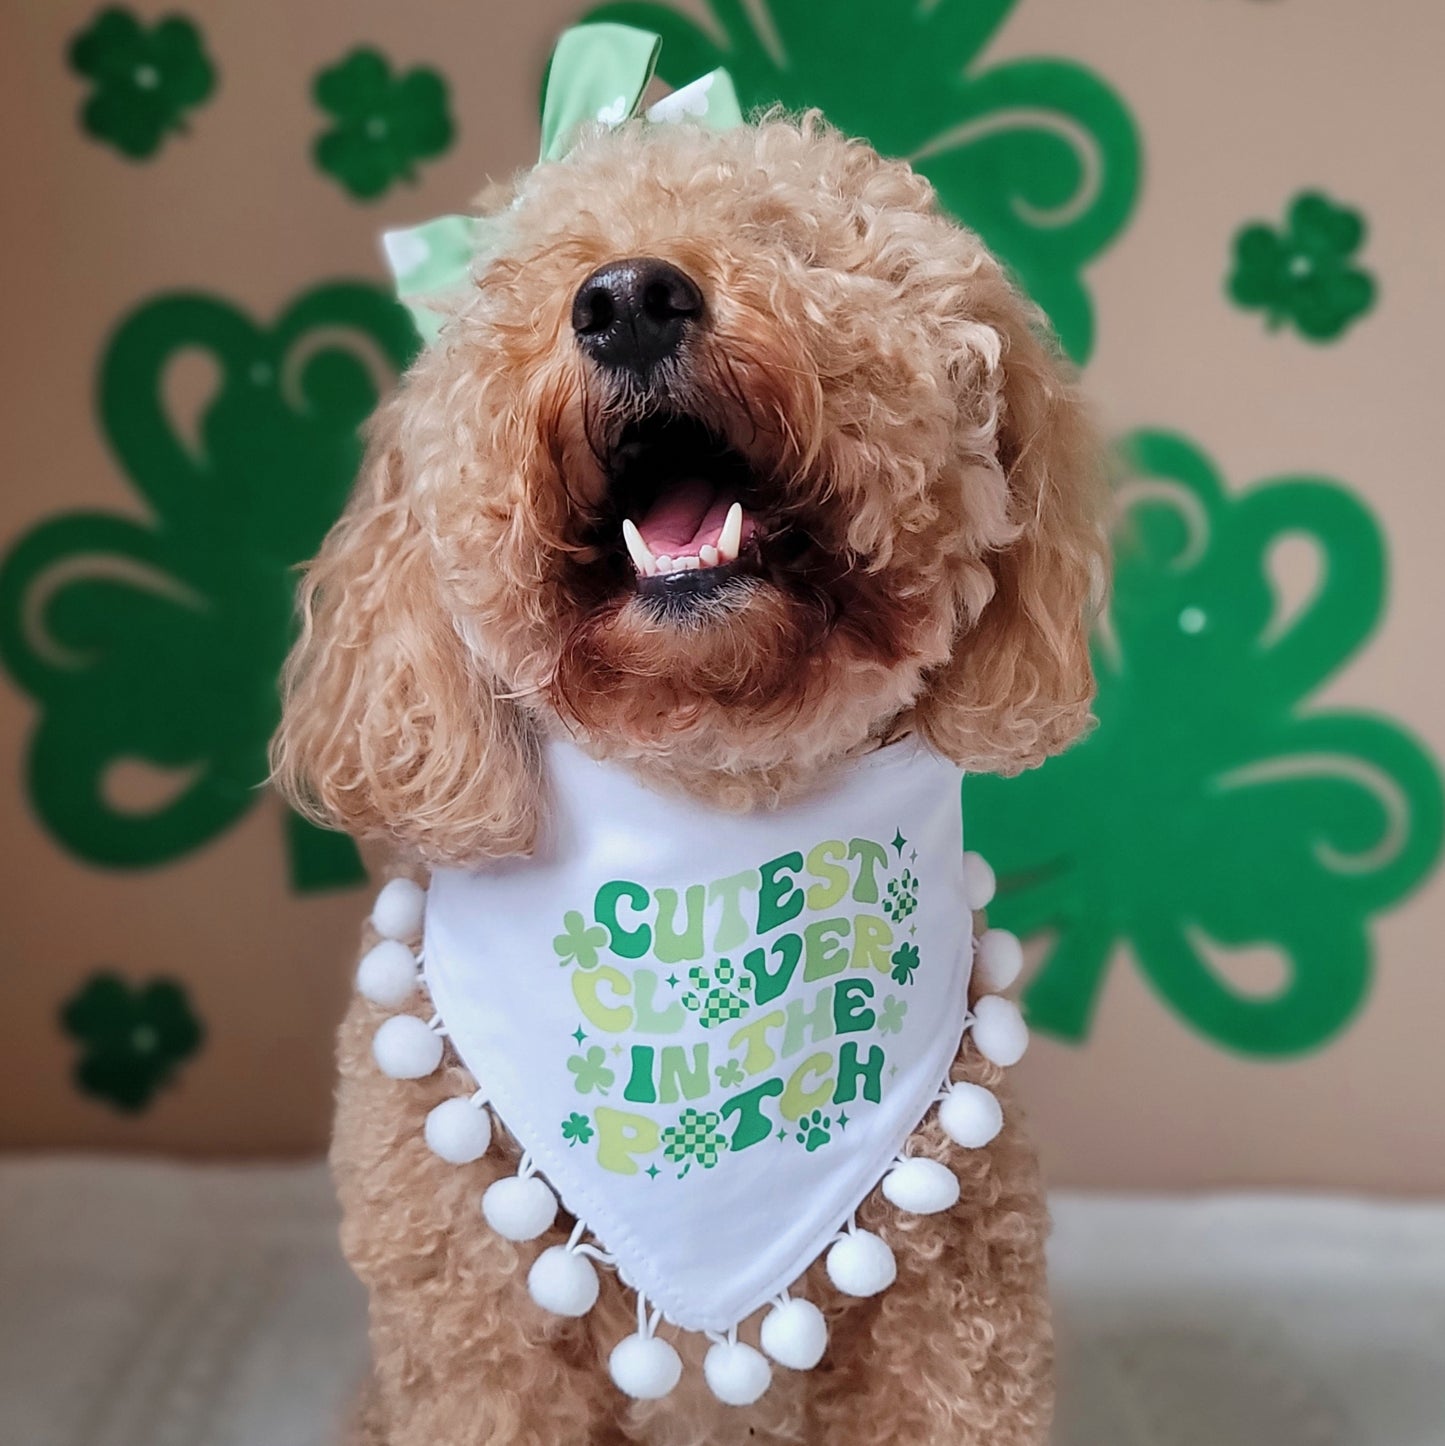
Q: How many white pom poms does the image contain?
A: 15